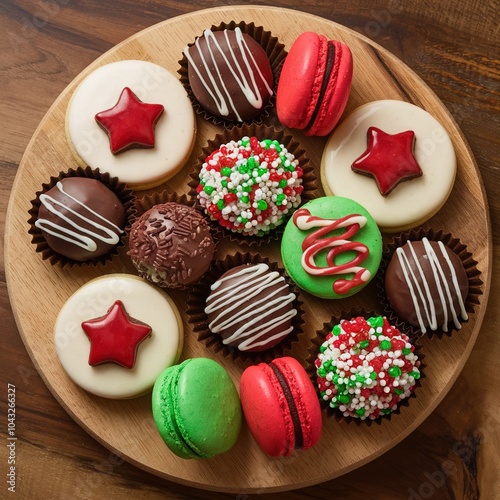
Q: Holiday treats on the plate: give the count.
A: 14